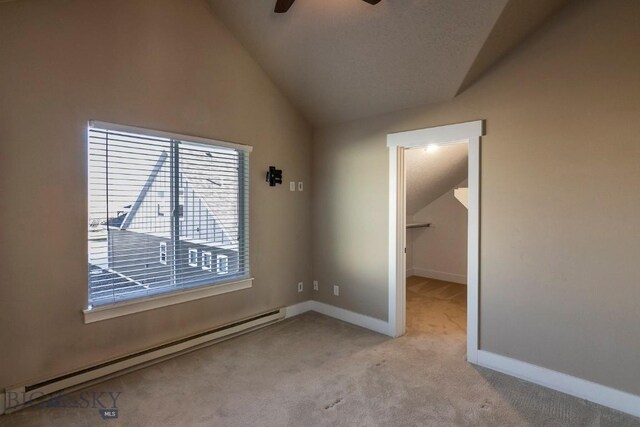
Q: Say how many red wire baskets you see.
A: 0